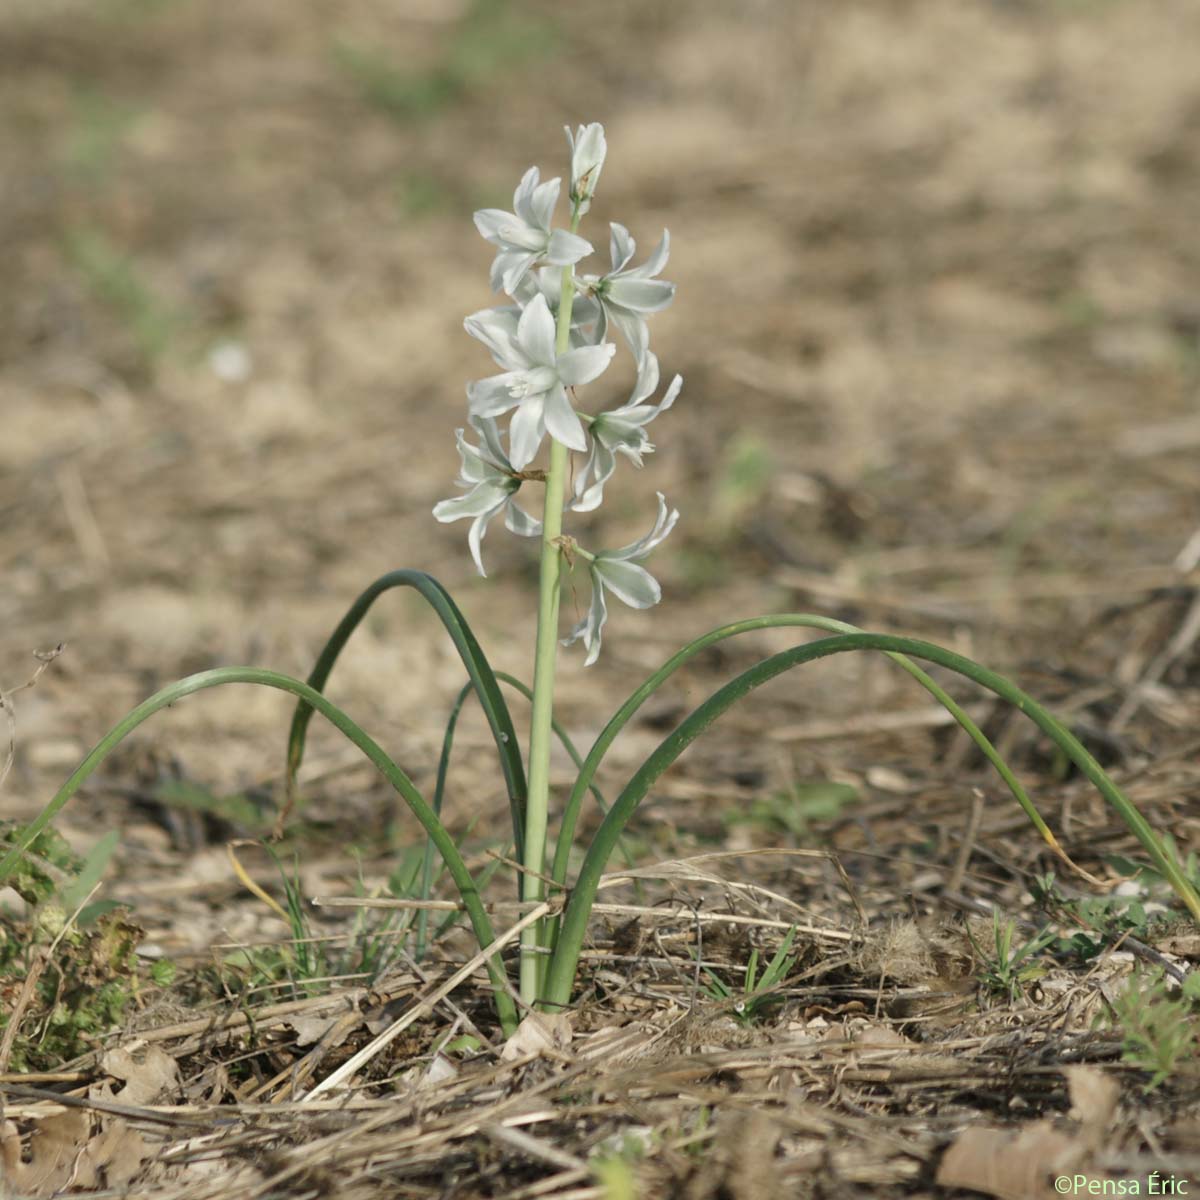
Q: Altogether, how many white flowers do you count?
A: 8